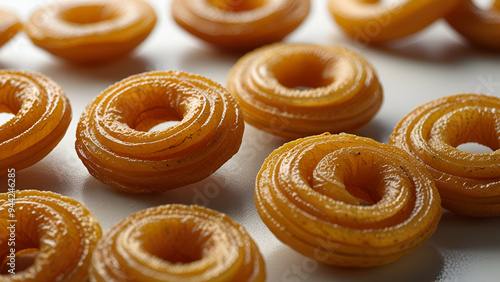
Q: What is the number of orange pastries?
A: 12